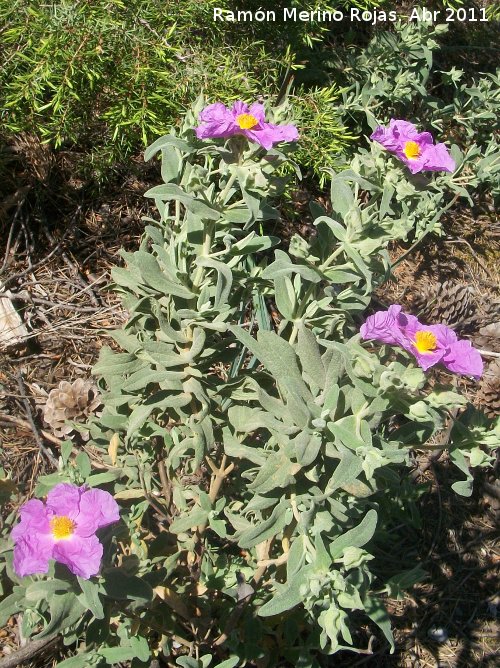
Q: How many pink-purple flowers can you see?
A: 4